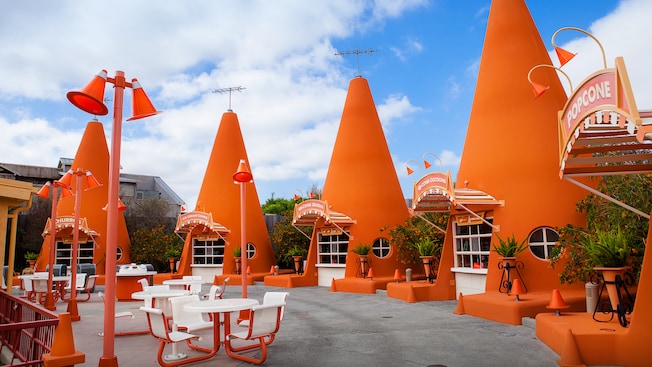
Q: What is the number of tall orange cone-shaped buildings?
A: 4